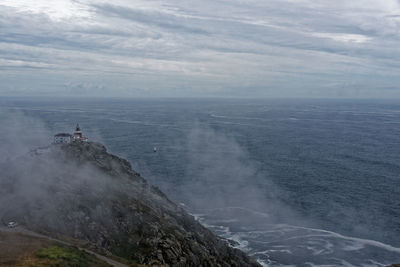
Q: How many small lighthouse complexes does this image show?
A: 1